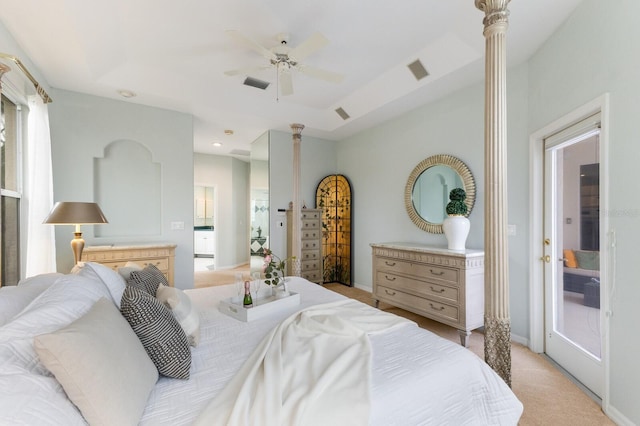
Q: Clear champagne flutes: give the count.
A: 2